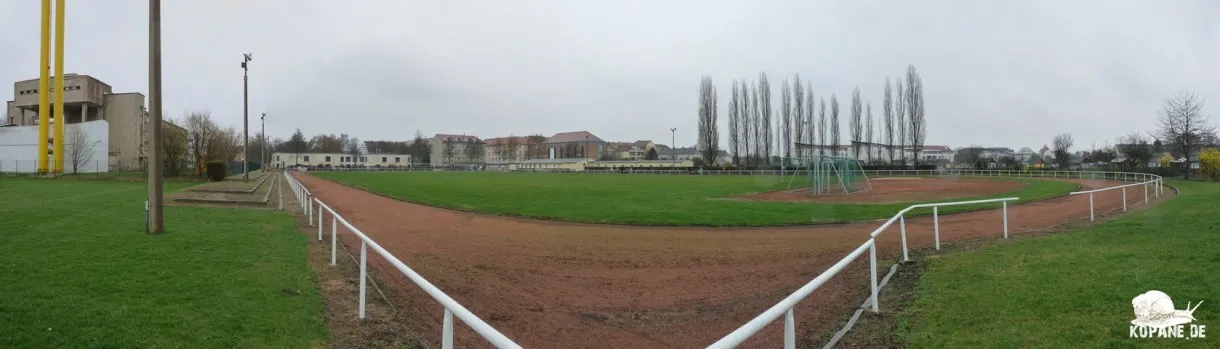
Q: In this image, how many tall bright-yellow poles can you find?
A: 2